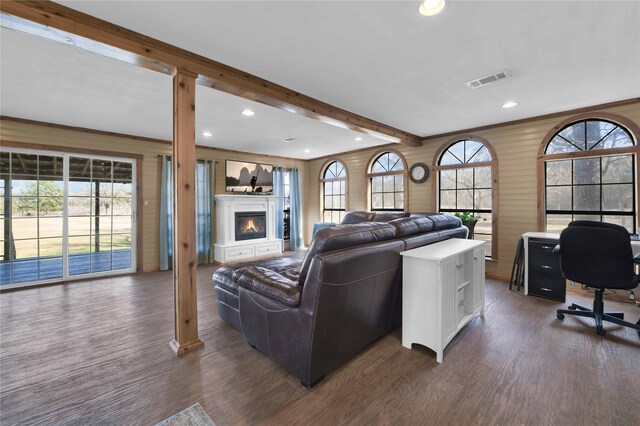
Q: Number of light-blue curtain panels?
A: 4